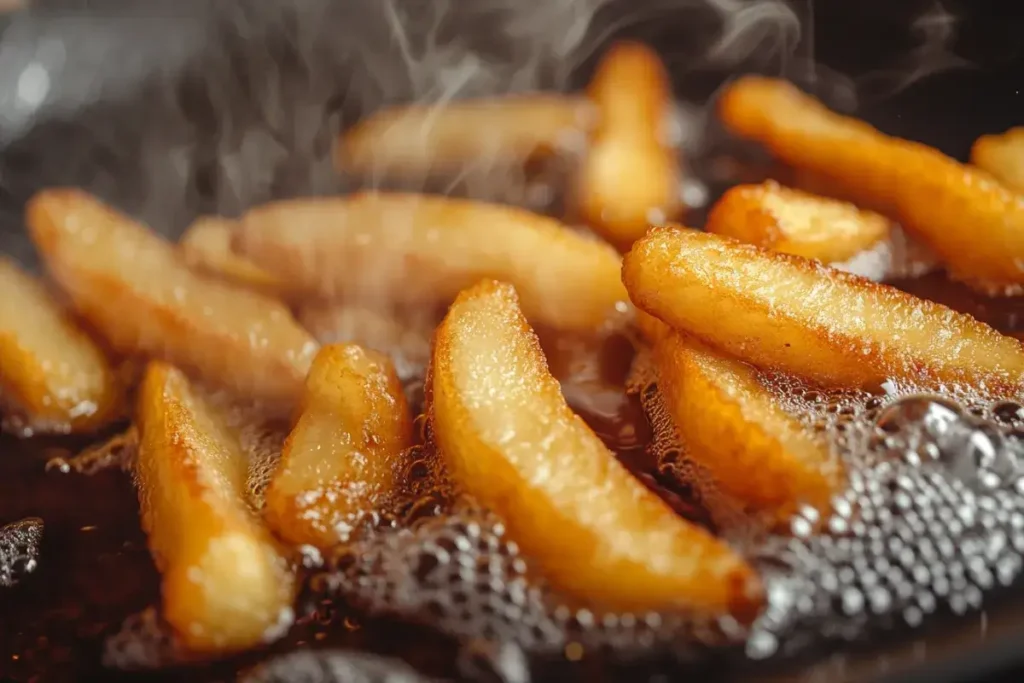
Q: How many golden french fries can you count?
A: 14